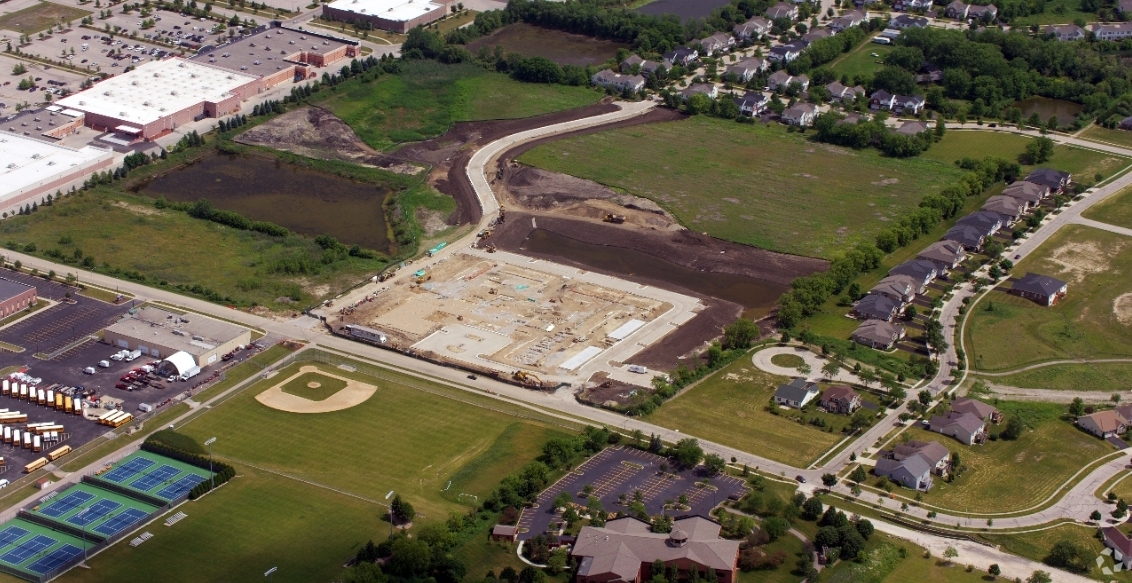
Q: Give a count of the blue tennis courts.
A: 9